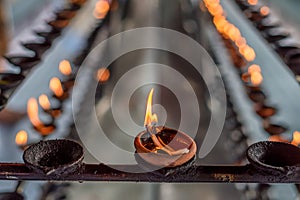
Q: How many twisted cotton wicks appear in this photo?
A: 2